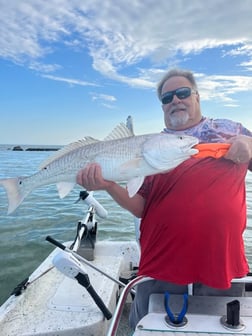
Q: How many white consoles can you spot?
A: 1